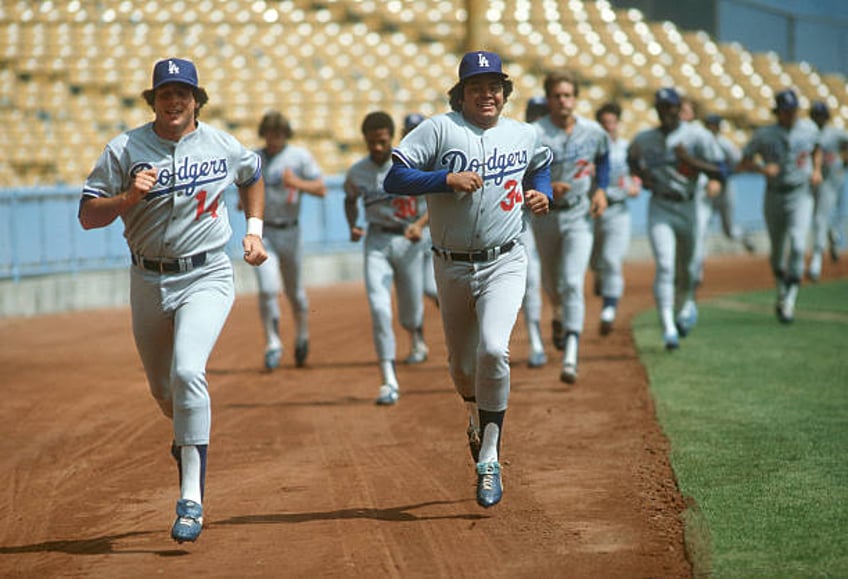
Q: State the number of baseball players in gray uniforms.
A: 13